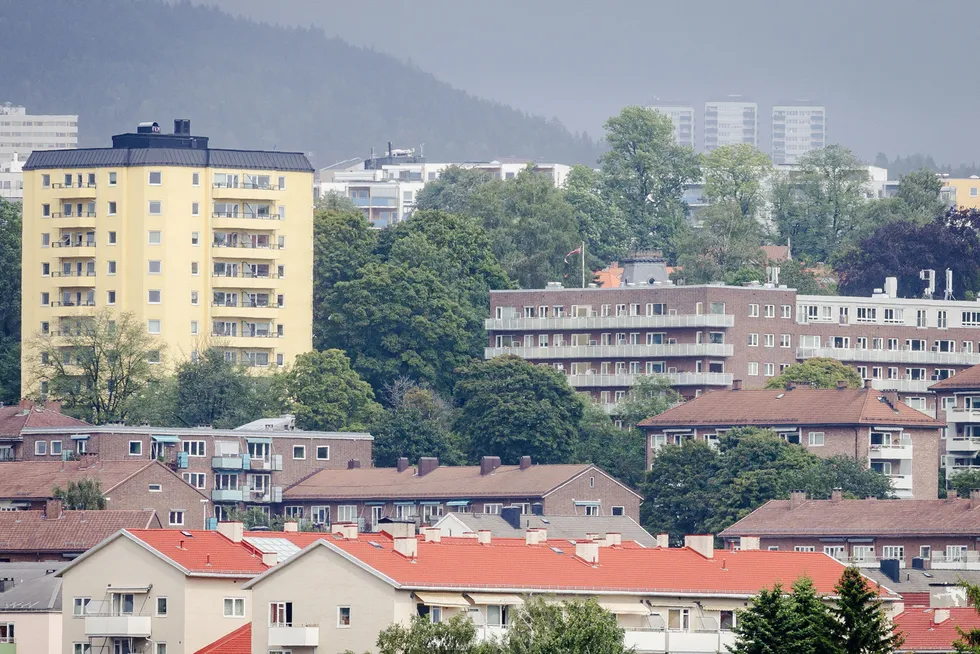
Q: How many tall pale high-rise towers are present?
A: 3